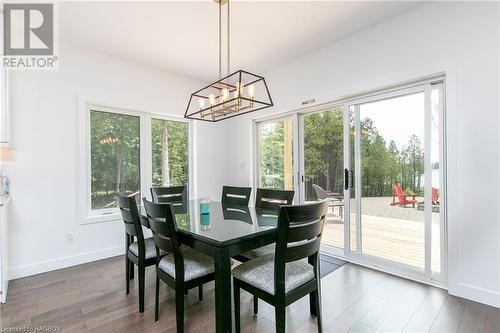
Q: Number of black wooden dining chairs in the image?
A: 6